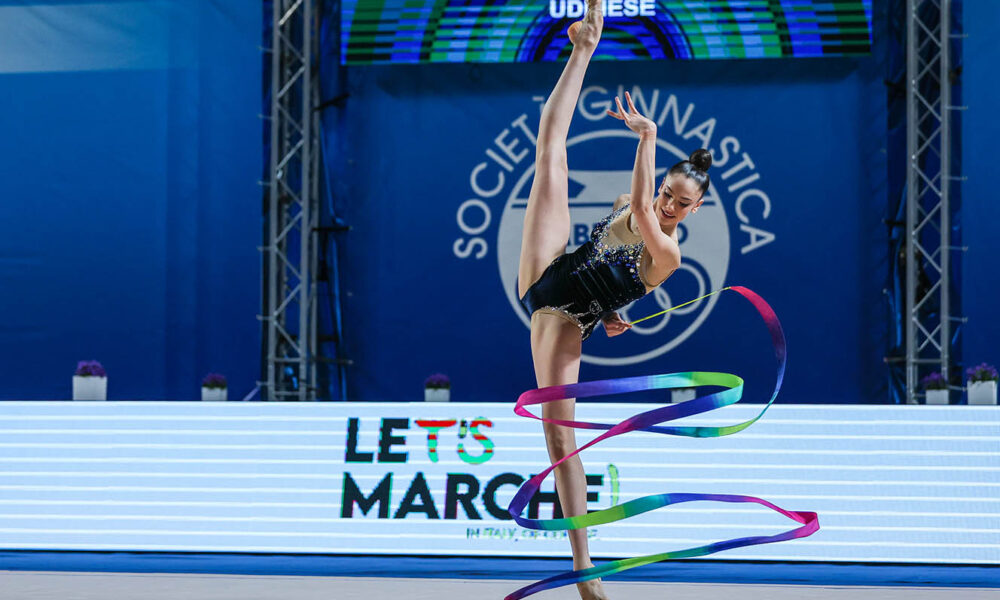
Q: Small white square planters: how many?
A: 6